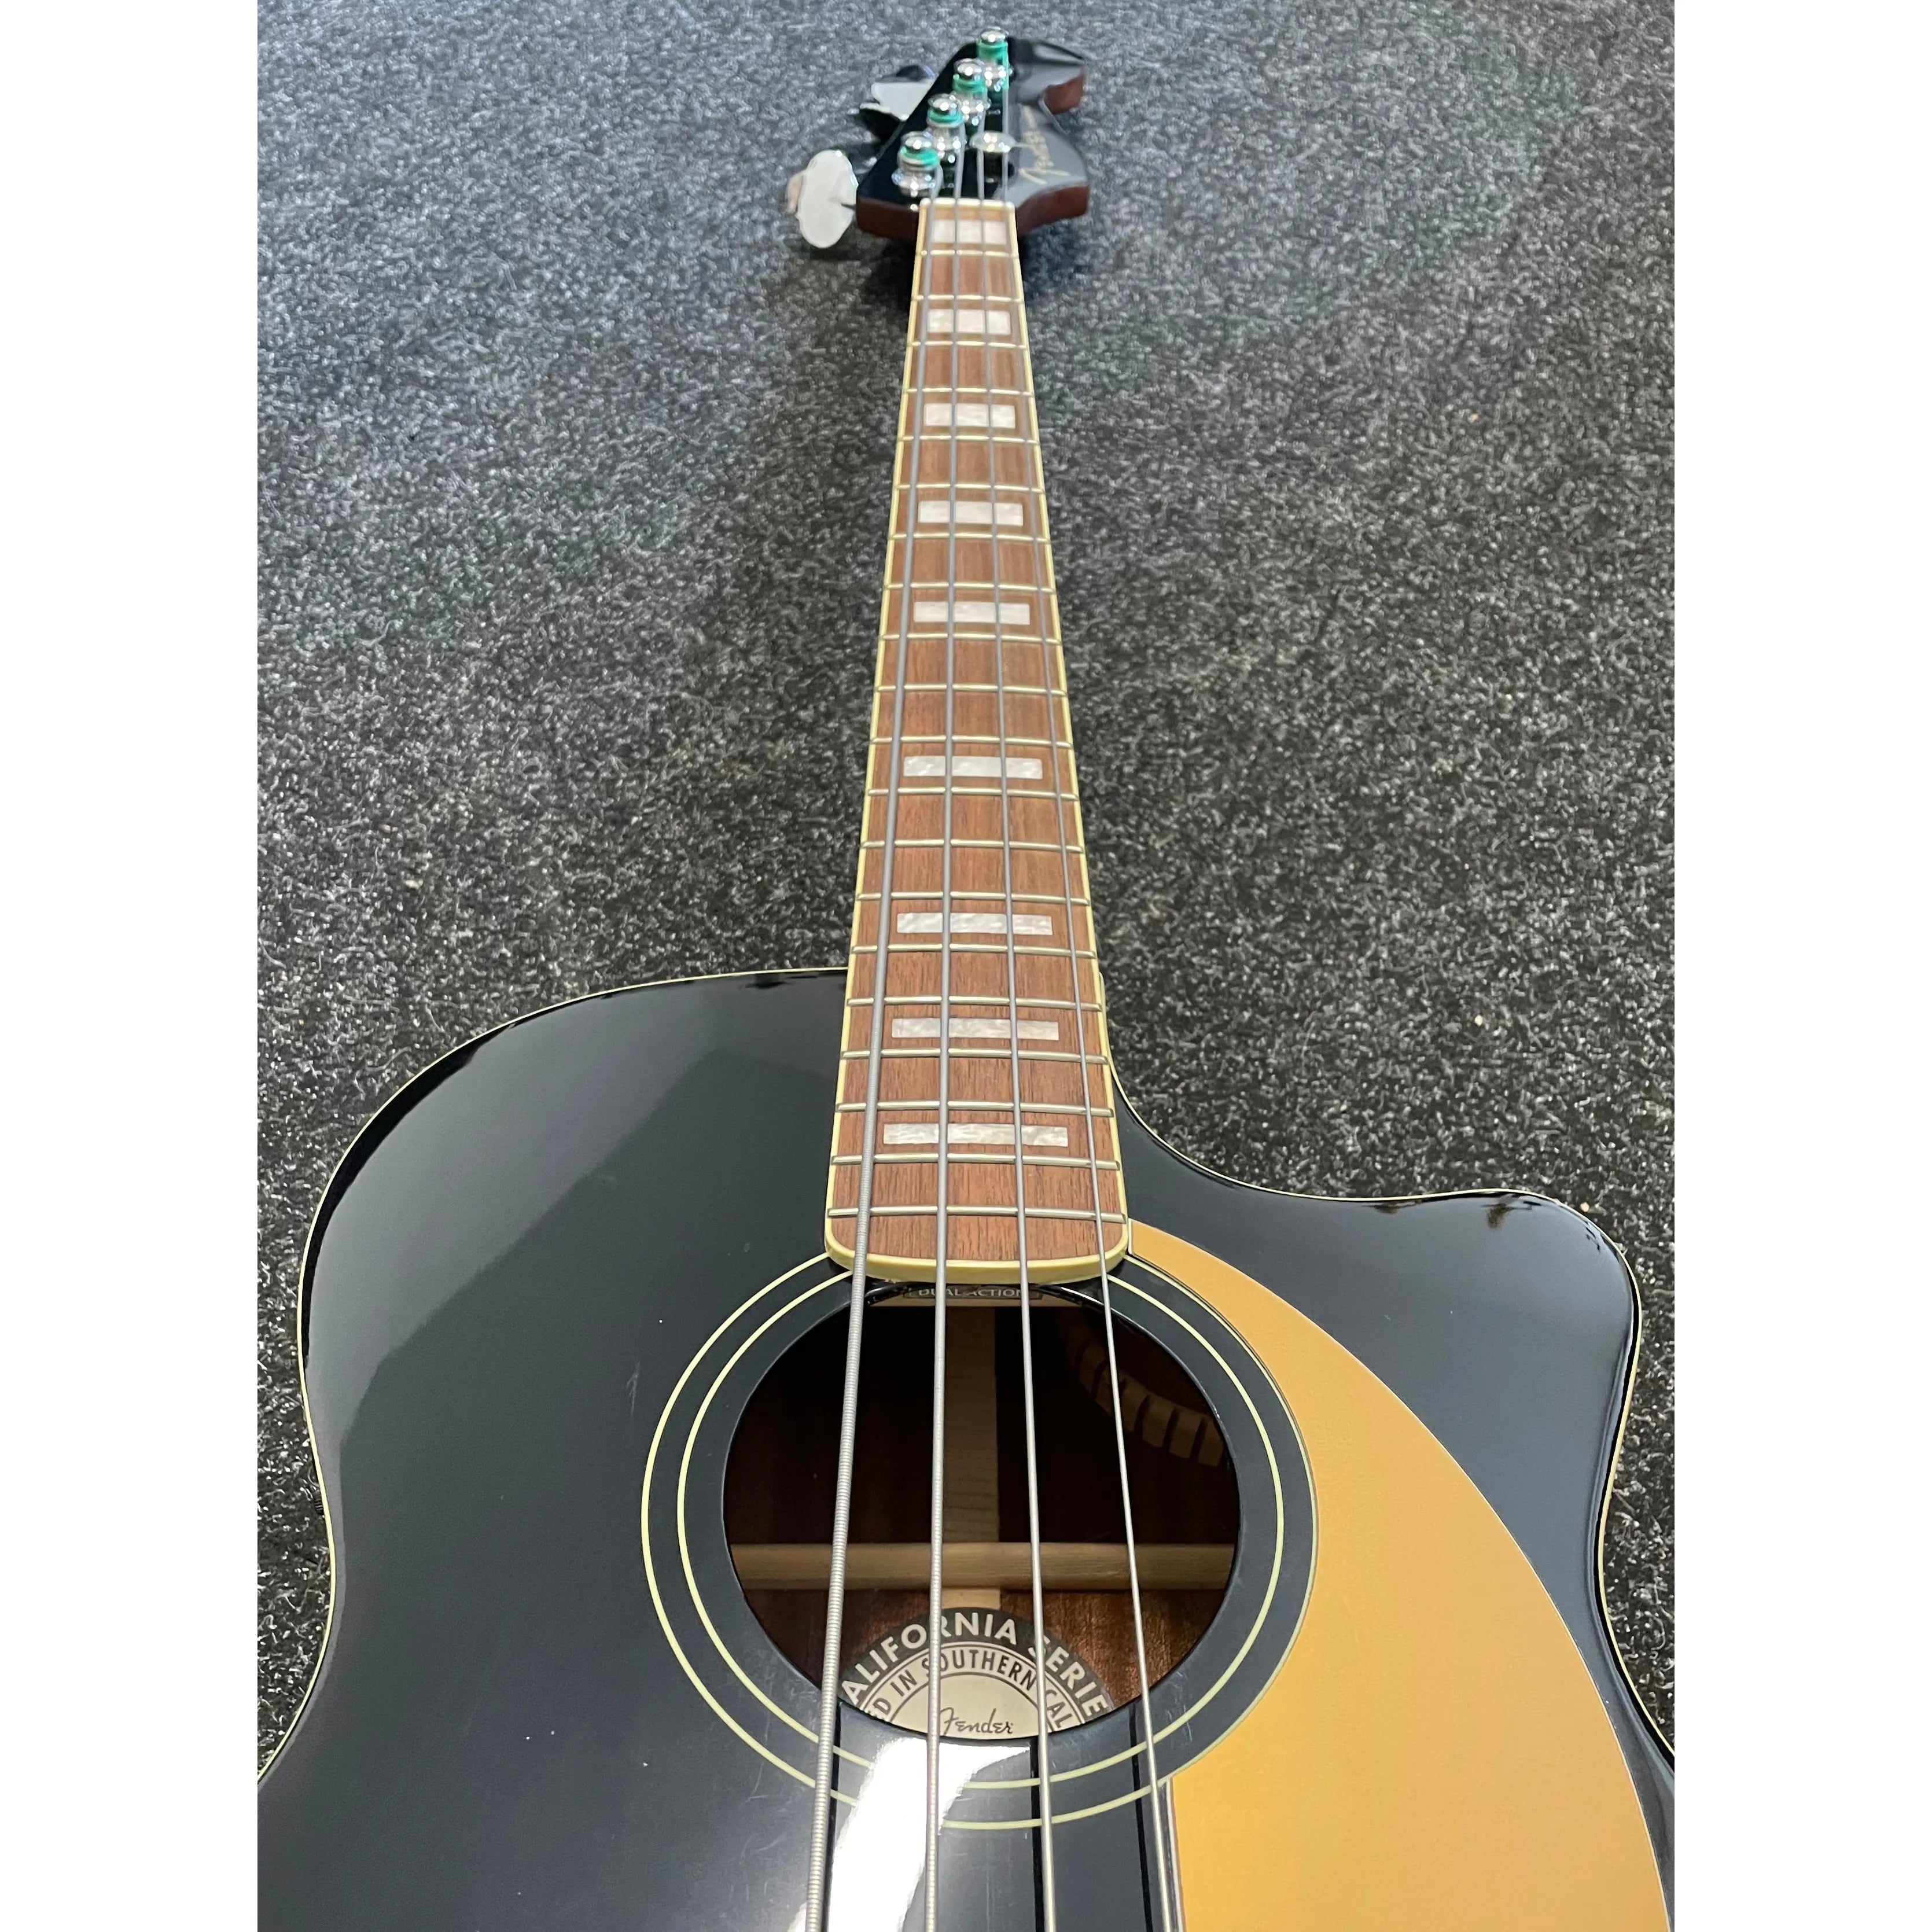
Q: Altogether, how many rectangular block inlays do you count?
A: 9